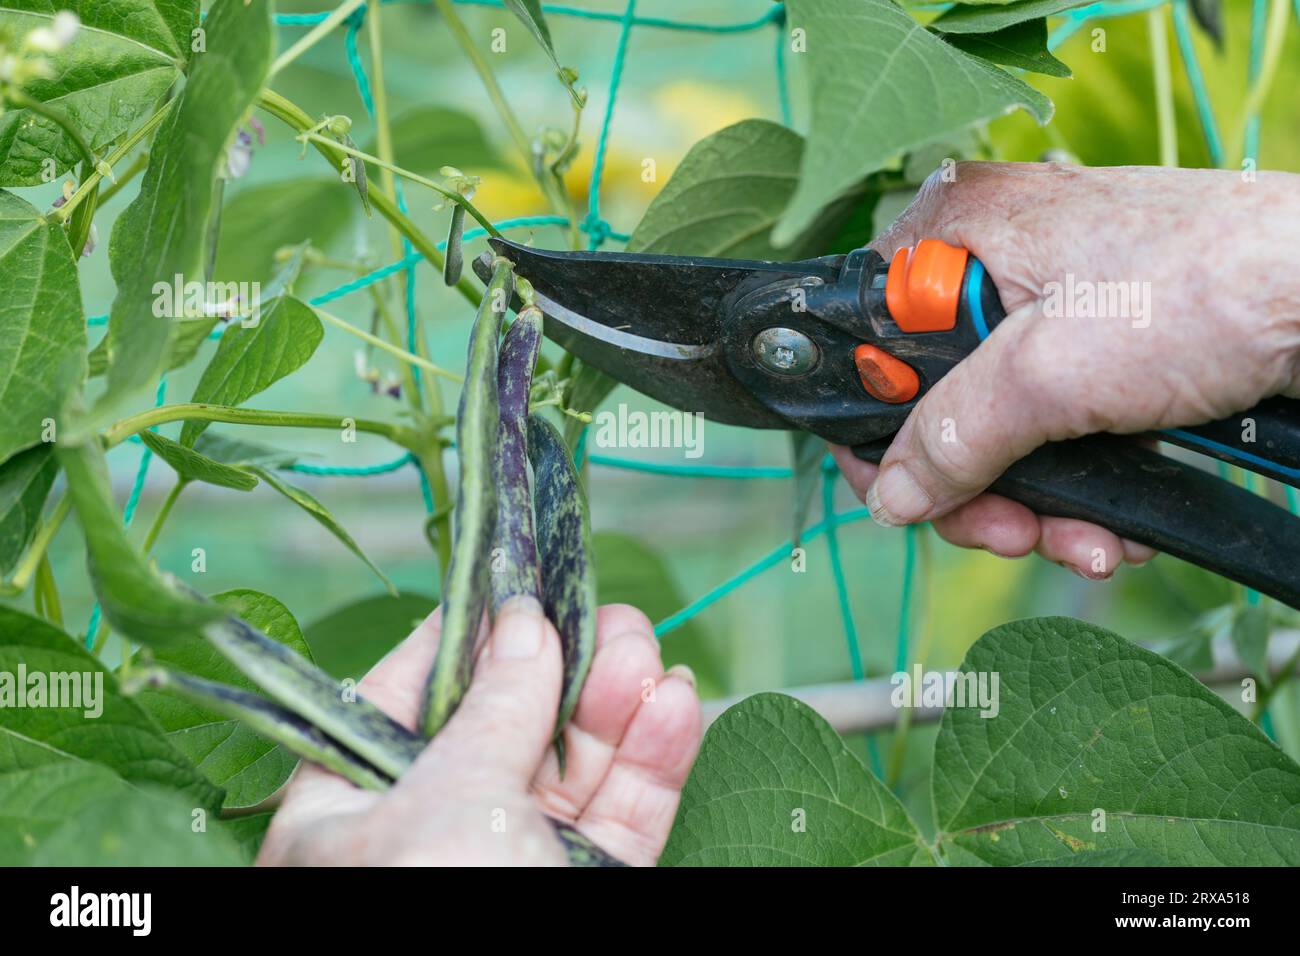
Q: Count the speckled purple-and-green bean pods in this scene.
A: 5